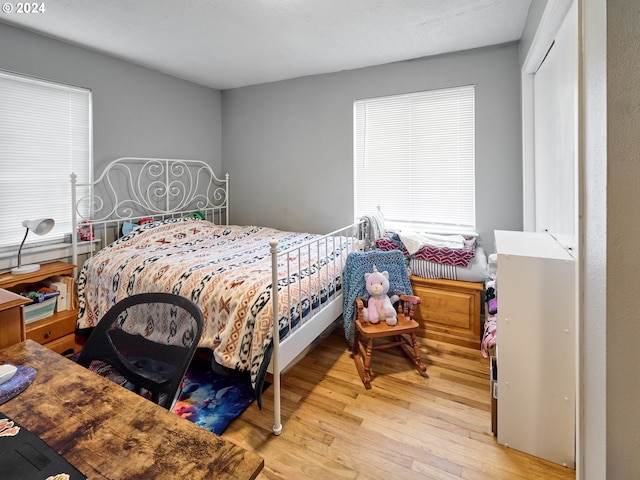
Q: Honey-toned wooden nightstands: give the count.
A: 1